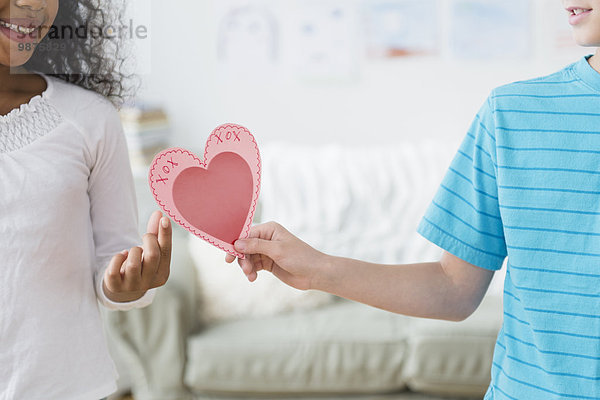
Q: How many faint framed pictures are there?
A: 4